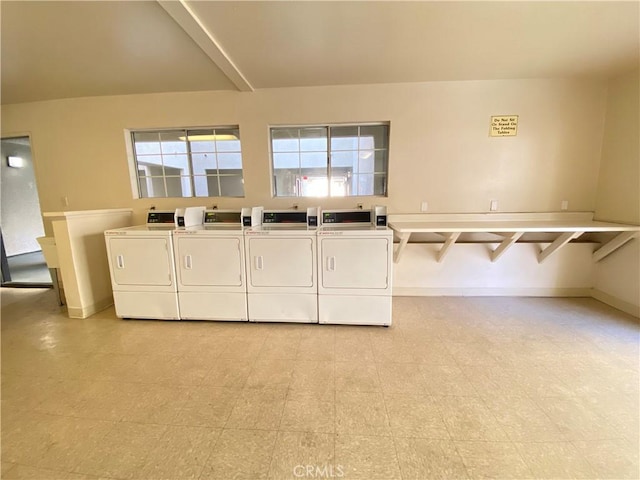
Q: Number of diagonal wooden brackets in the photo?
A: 5